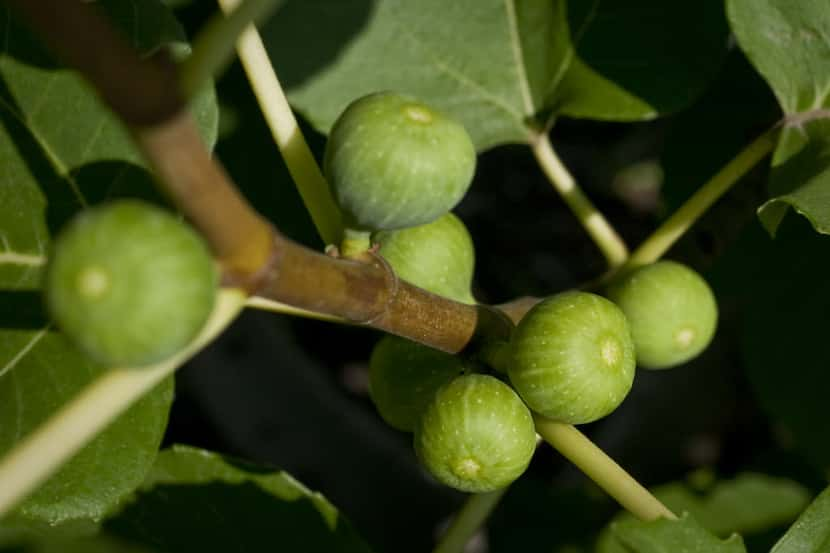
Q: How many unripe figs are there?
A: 7